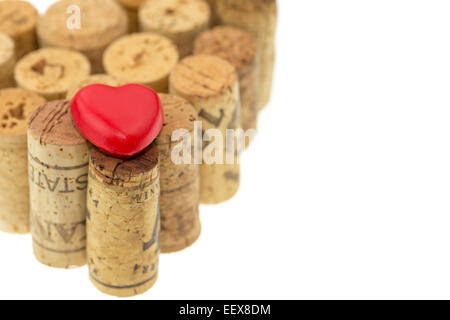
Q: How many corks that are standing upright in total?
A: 15